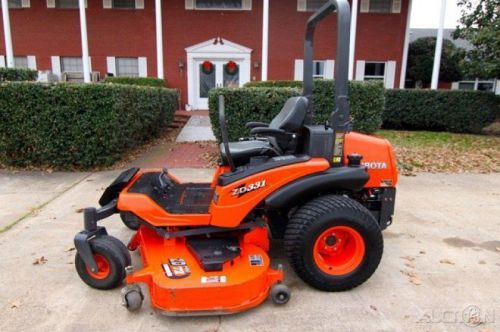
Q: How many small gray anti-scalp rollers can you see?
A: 2